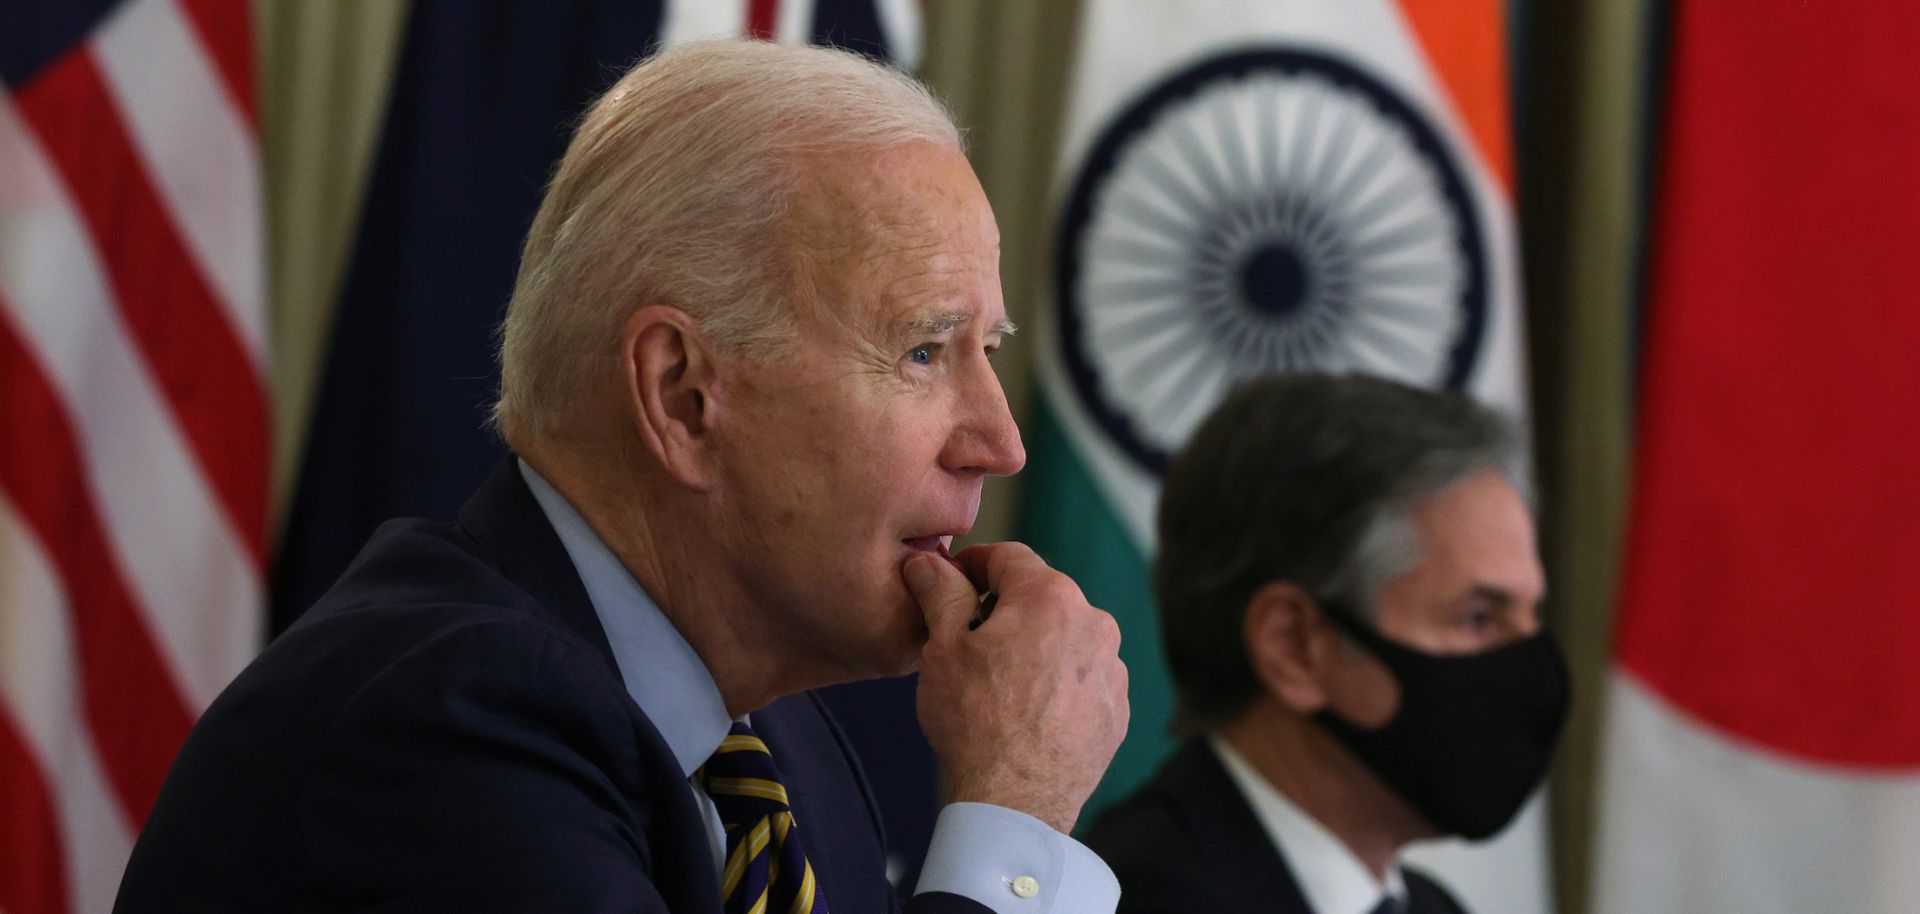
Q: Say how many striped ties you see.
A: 1